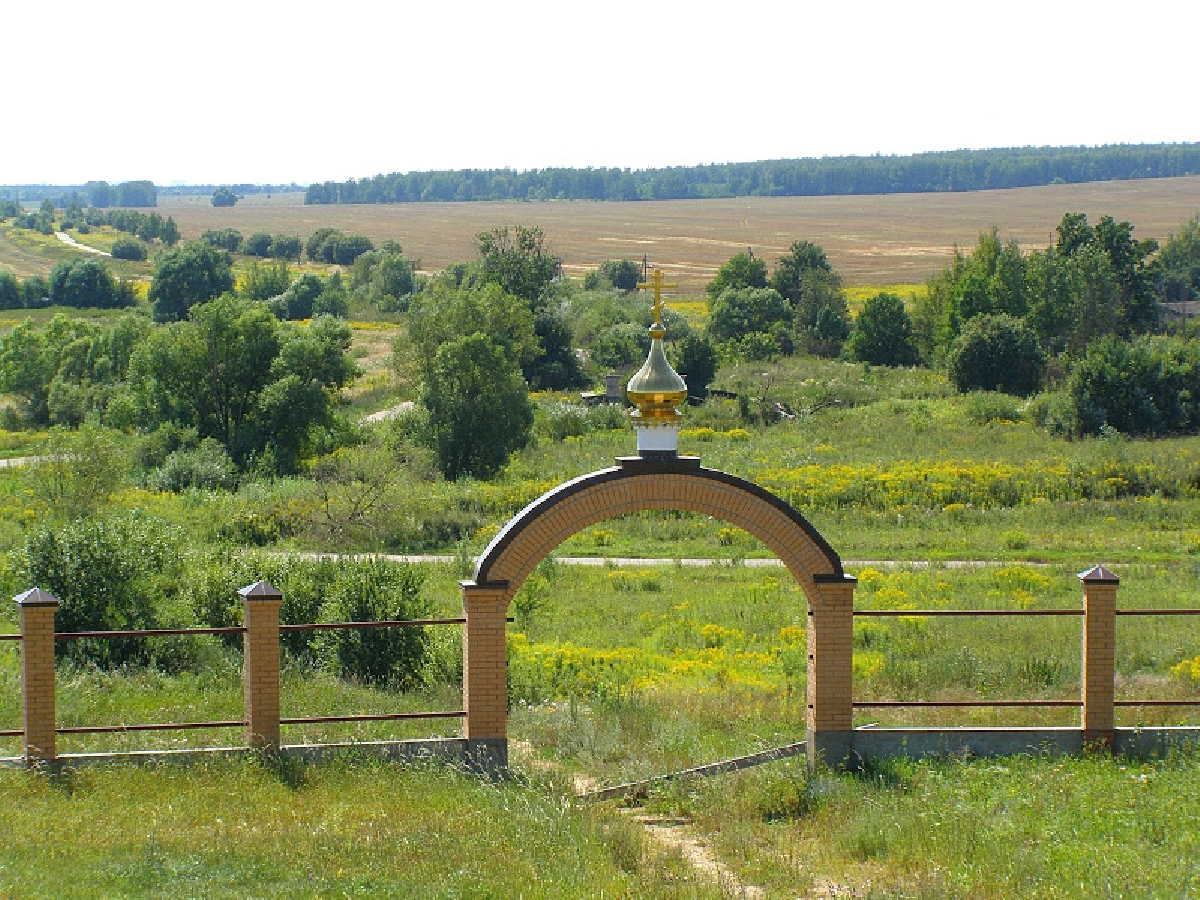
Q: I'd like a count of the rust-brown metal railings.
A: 10